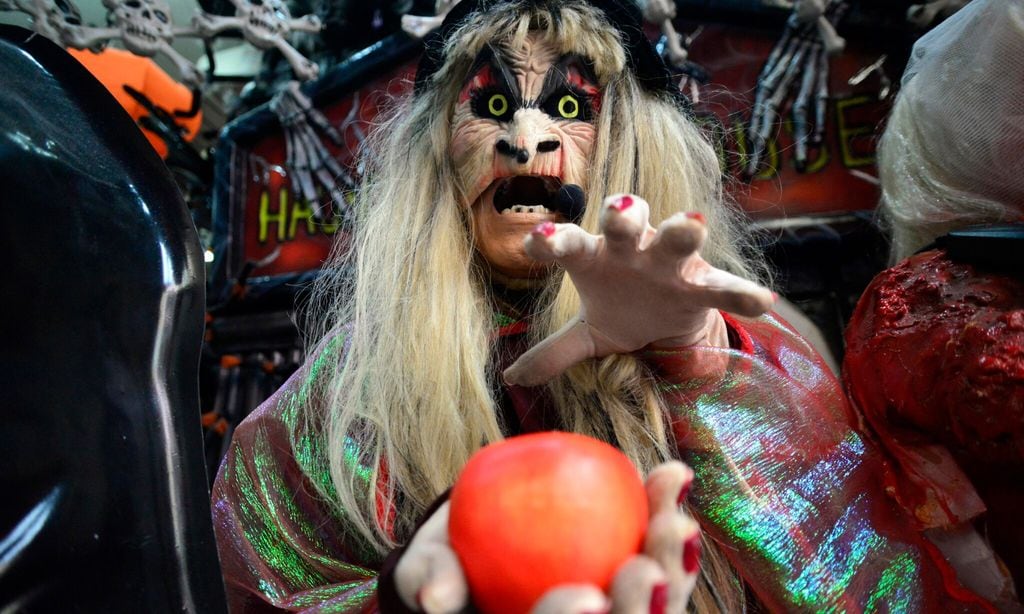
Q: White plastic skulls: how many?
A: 3